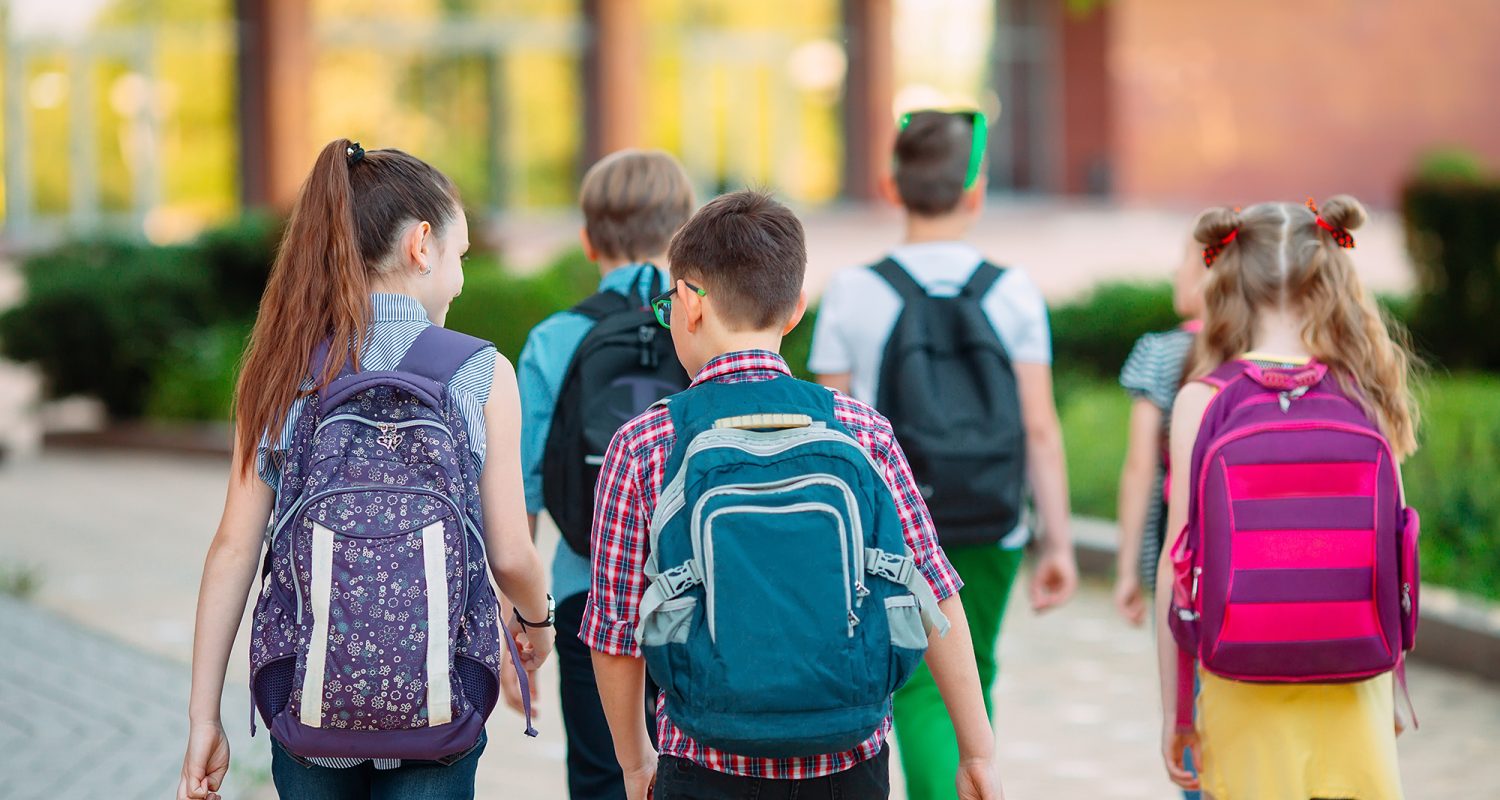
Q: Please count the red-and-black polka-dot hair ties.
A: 2